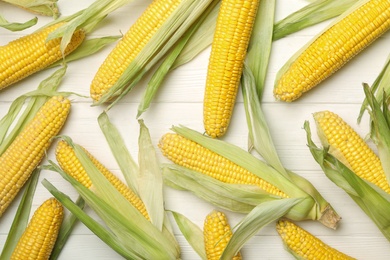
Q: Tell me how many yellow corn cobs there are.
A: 11